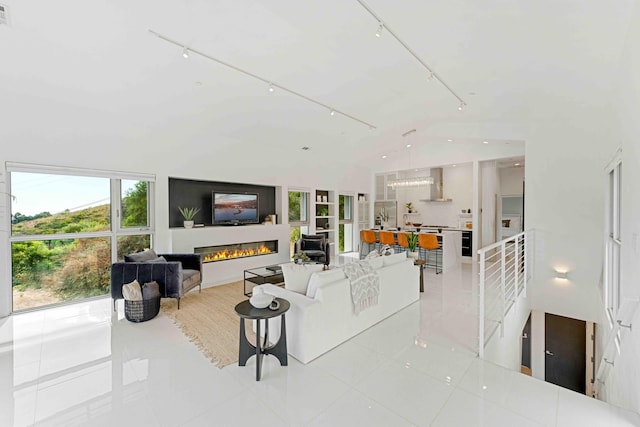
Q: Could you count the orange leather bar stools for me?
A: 4